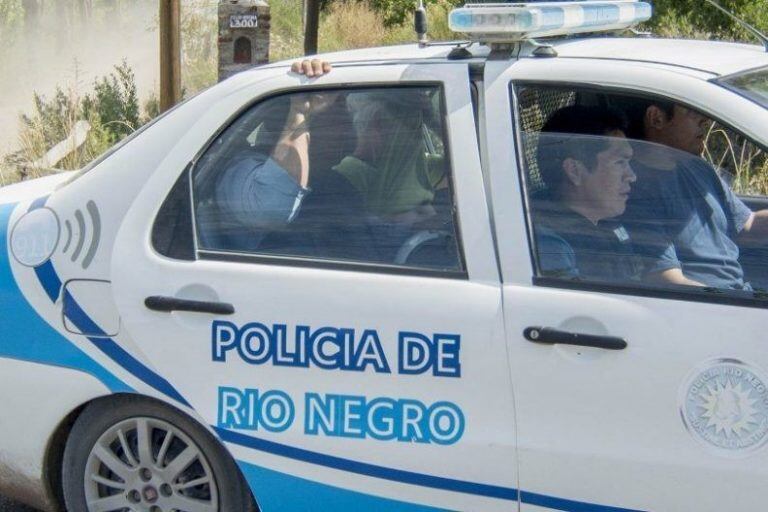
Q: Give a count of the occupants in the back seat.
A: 2